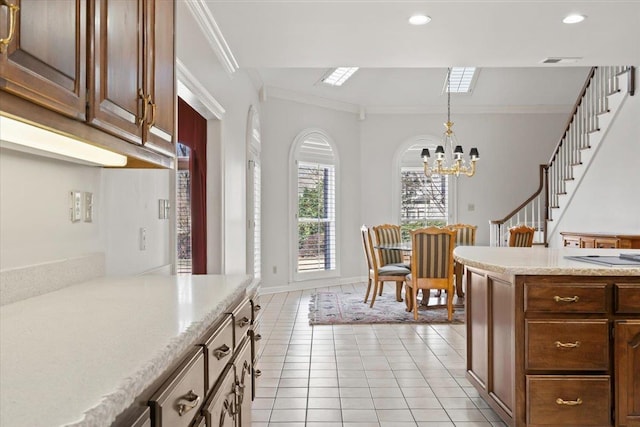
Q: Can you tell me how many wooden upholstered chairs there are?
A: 5